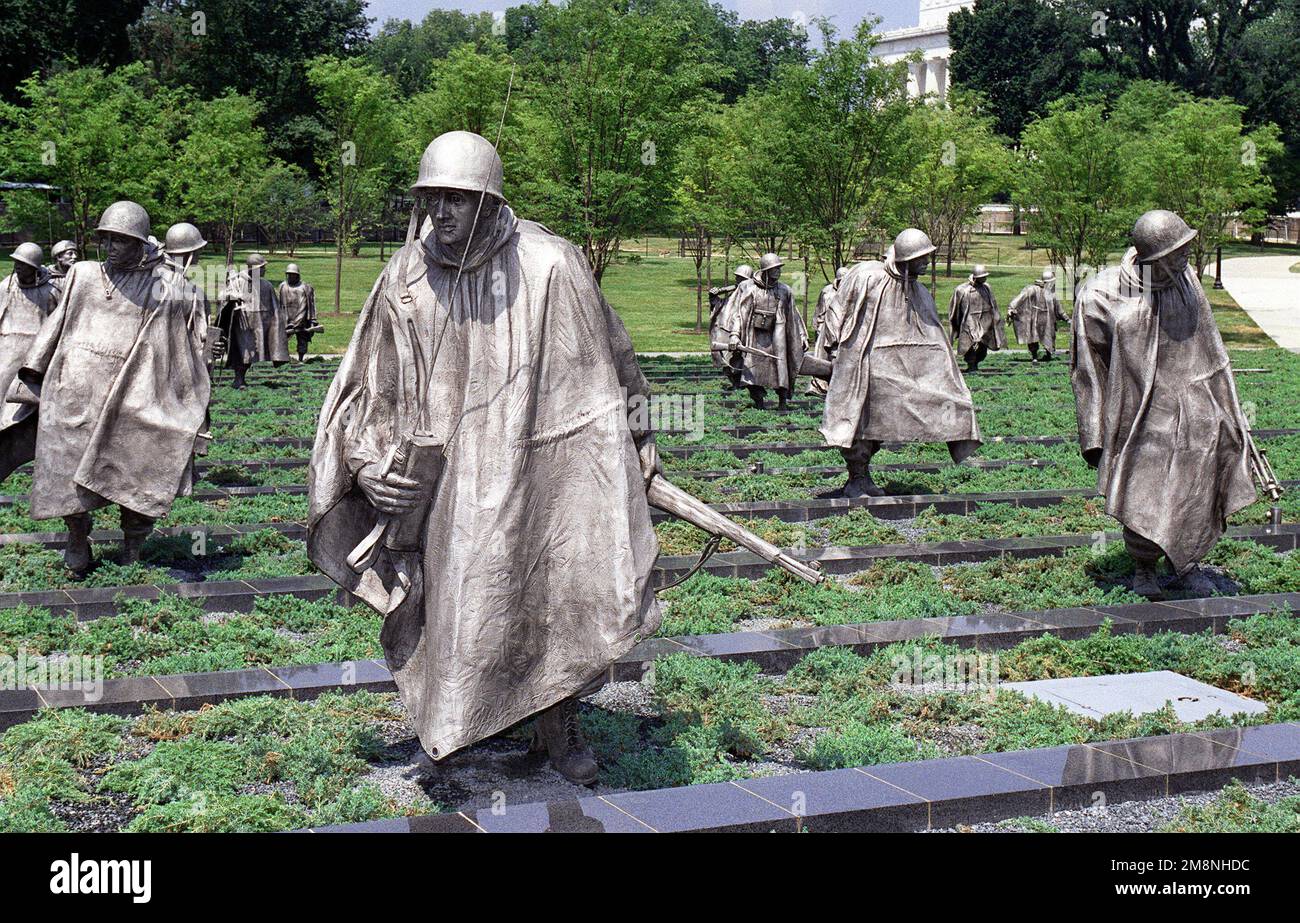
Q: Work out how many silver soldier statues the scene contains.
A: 14